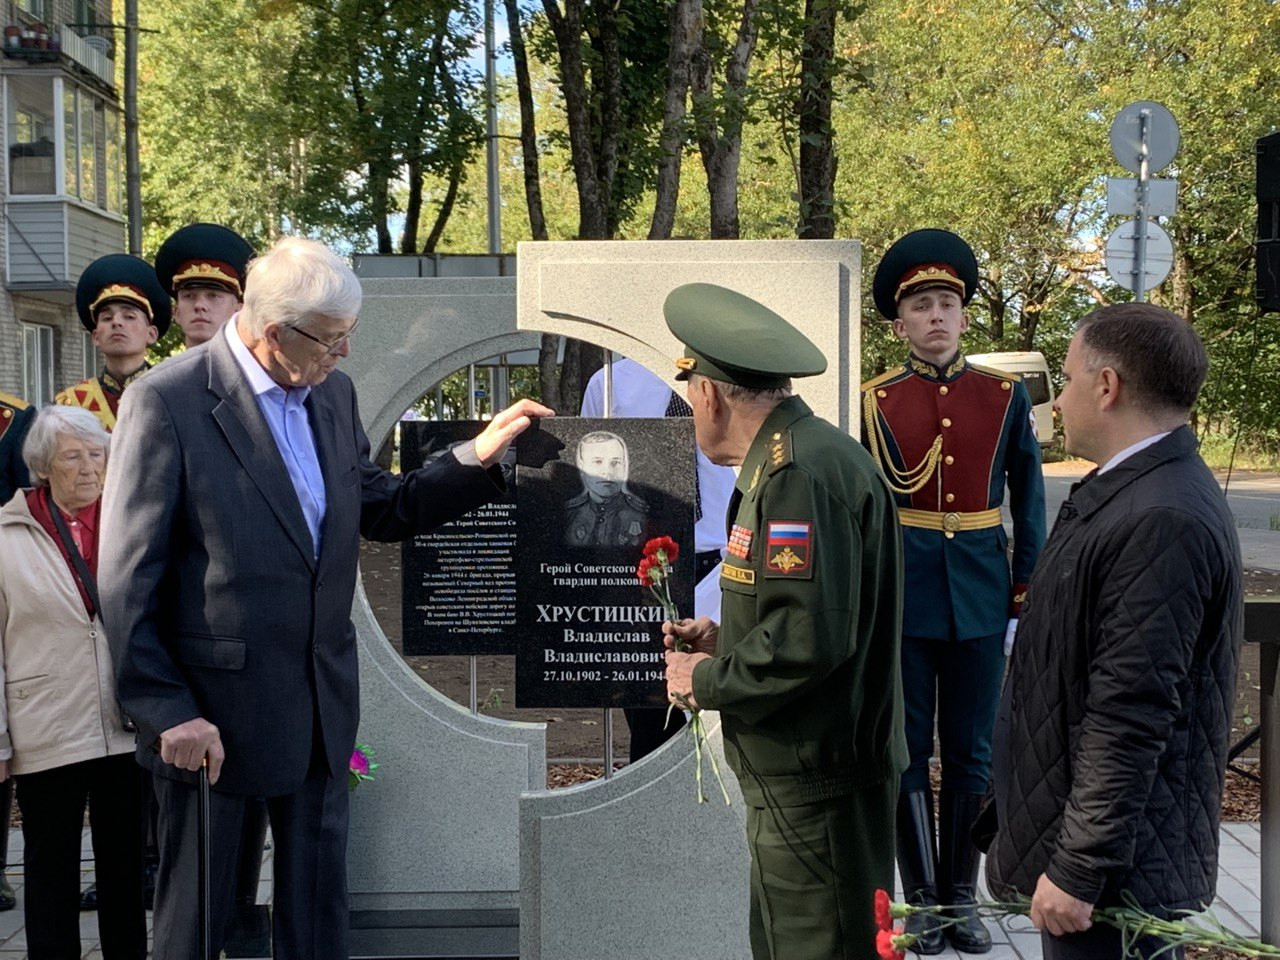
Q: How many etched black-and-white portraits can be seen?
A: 1